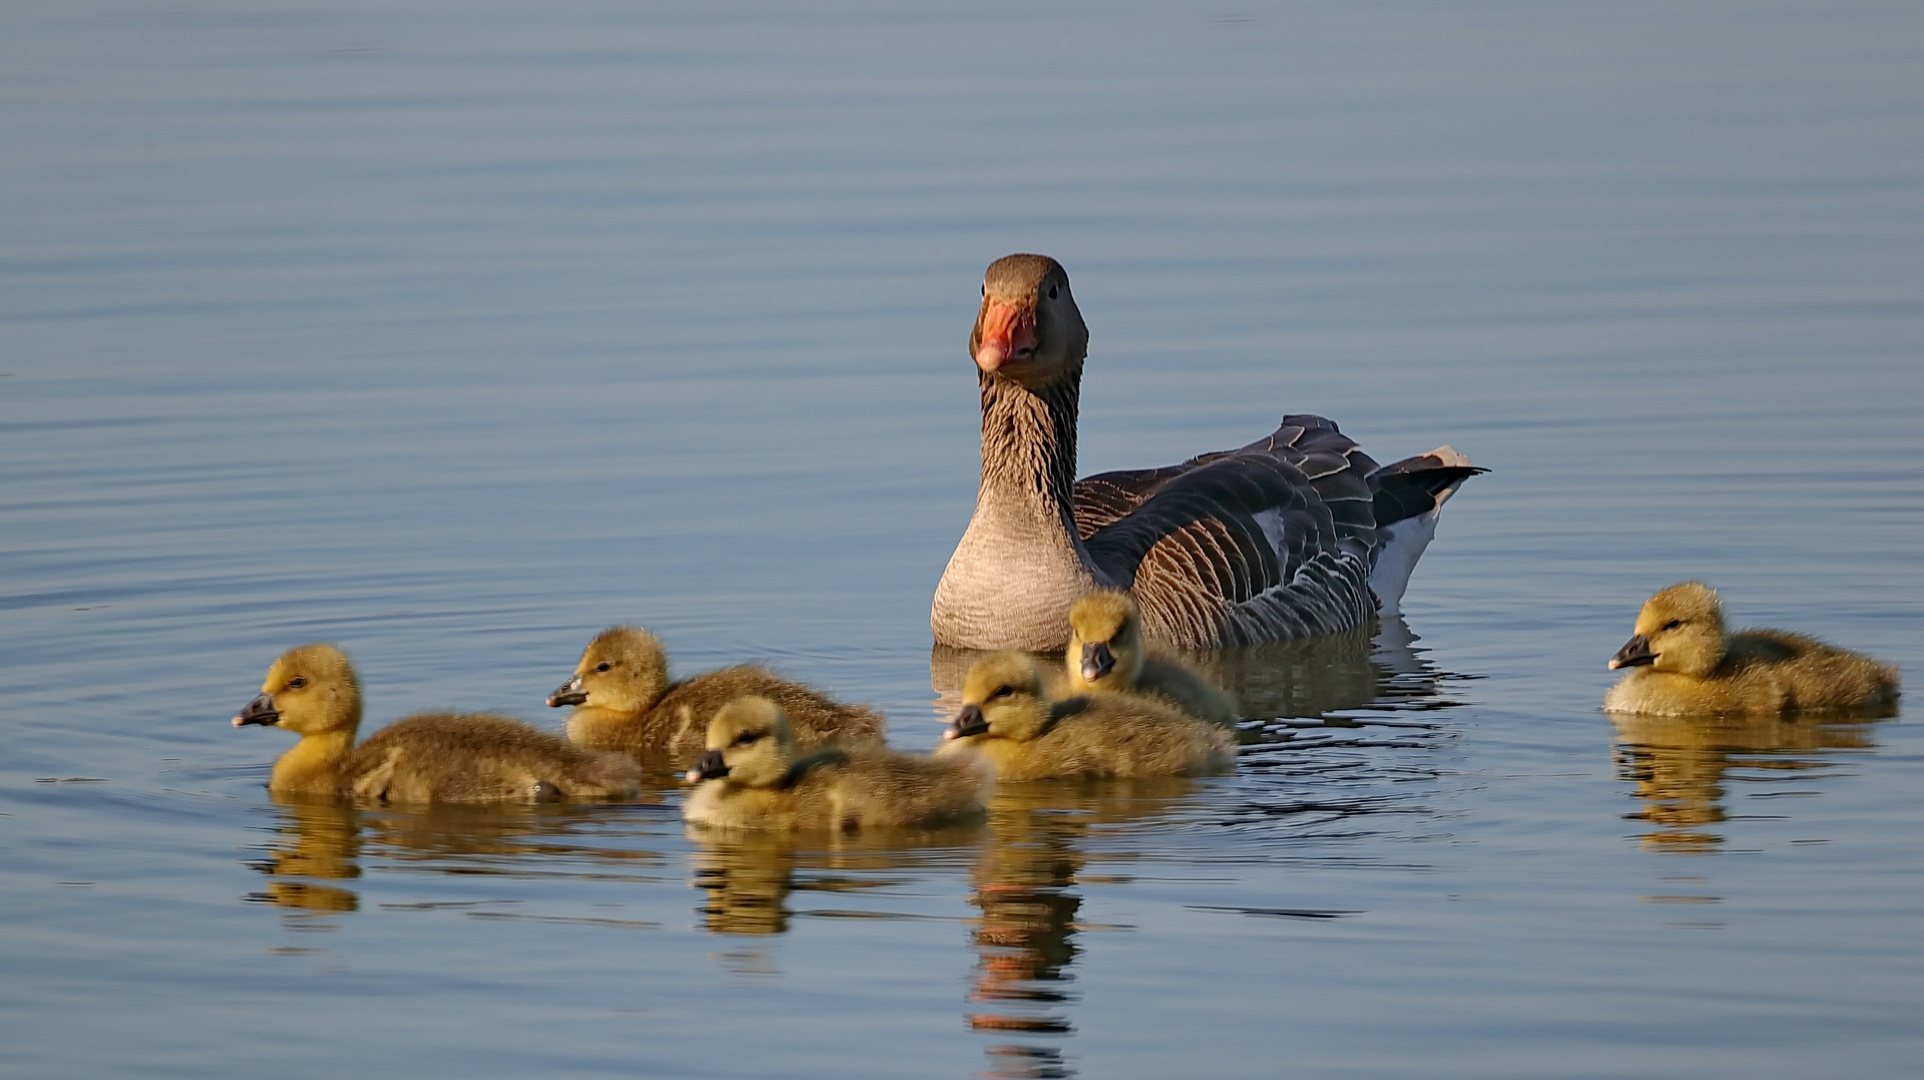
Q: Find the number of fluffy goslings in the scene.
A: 6